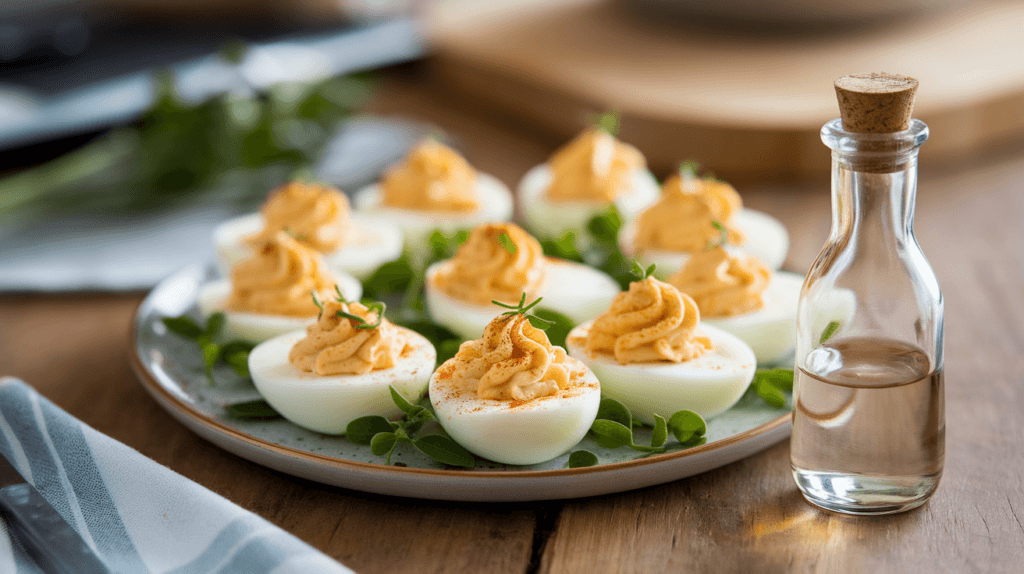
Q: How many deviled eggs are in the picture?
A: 10